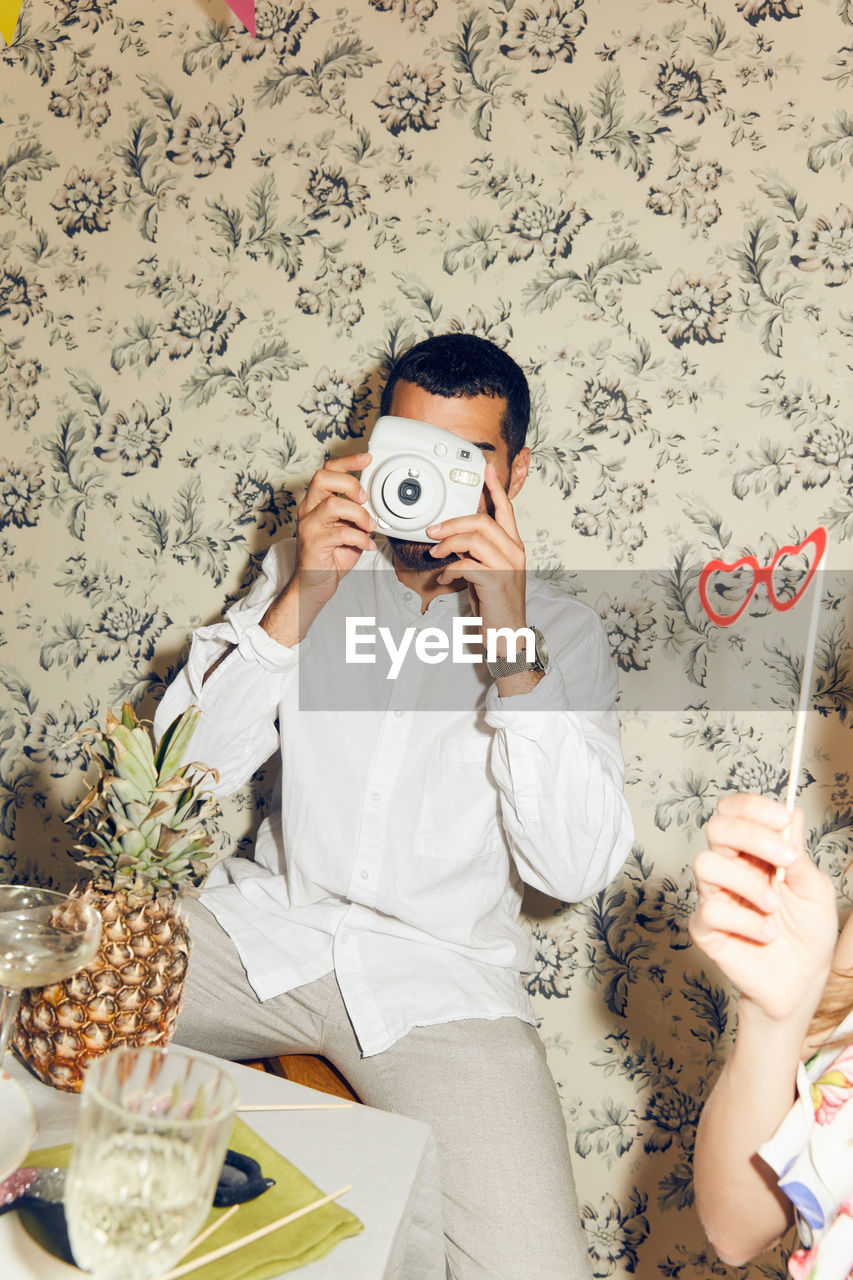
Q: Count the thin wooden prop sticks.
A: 4